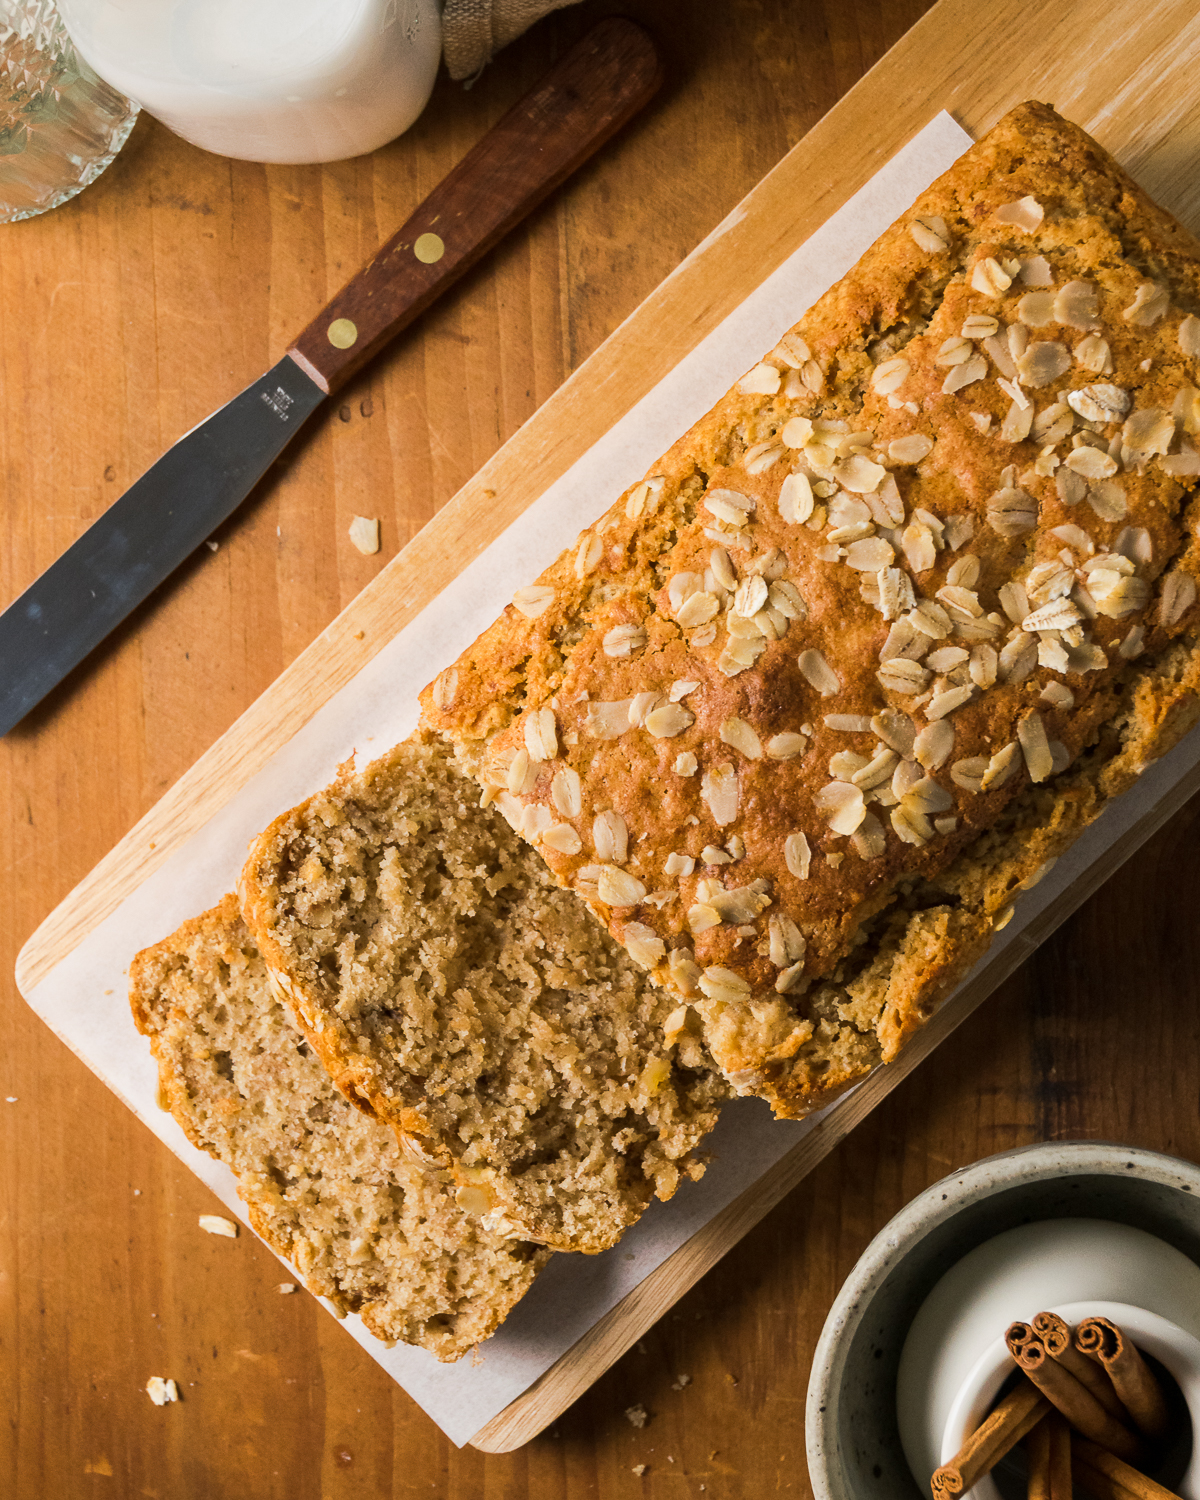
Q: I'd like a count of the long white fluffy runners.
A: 0